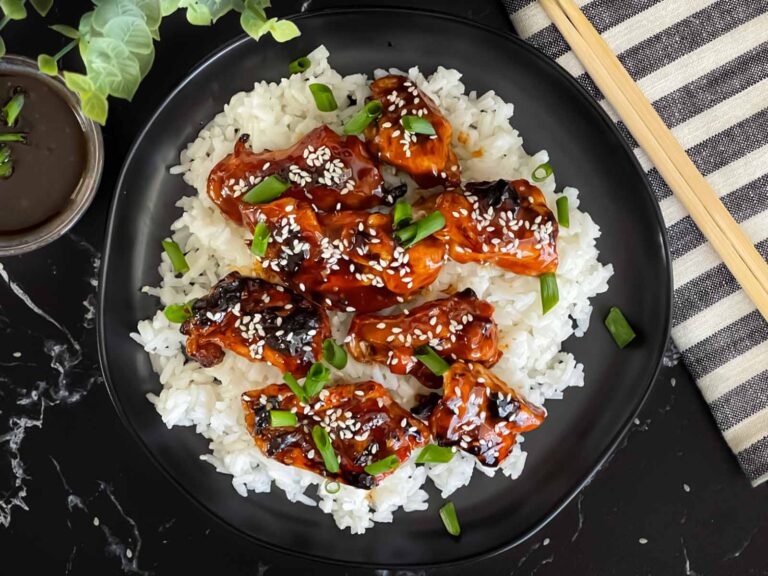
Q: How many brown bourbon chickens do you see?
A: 8